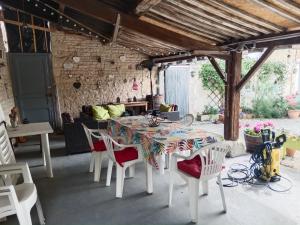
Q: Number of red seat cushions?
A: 3